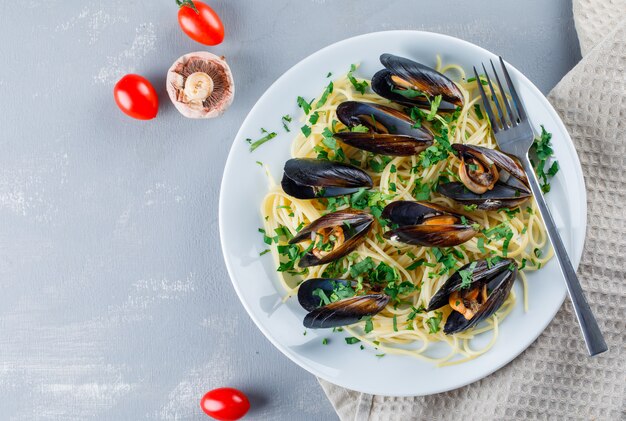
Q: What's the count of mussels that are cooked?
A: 8